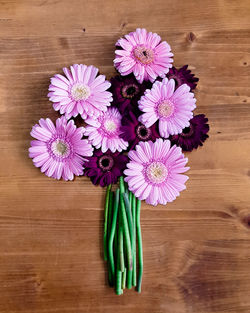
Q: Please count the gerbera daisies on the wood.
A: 11